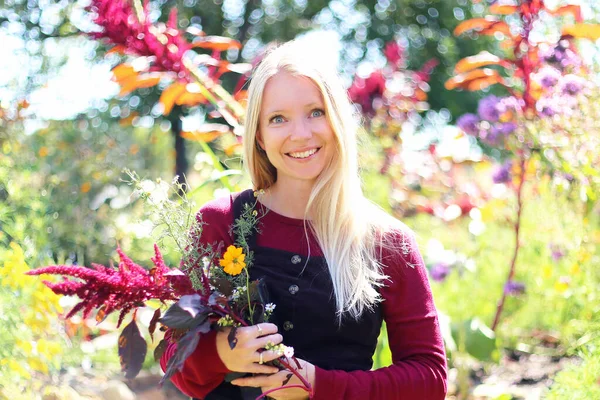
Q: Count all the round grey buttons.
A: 3